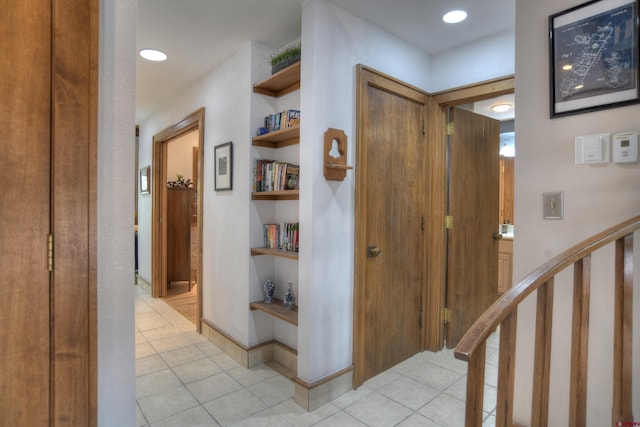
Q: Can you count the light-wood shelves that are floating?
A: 5